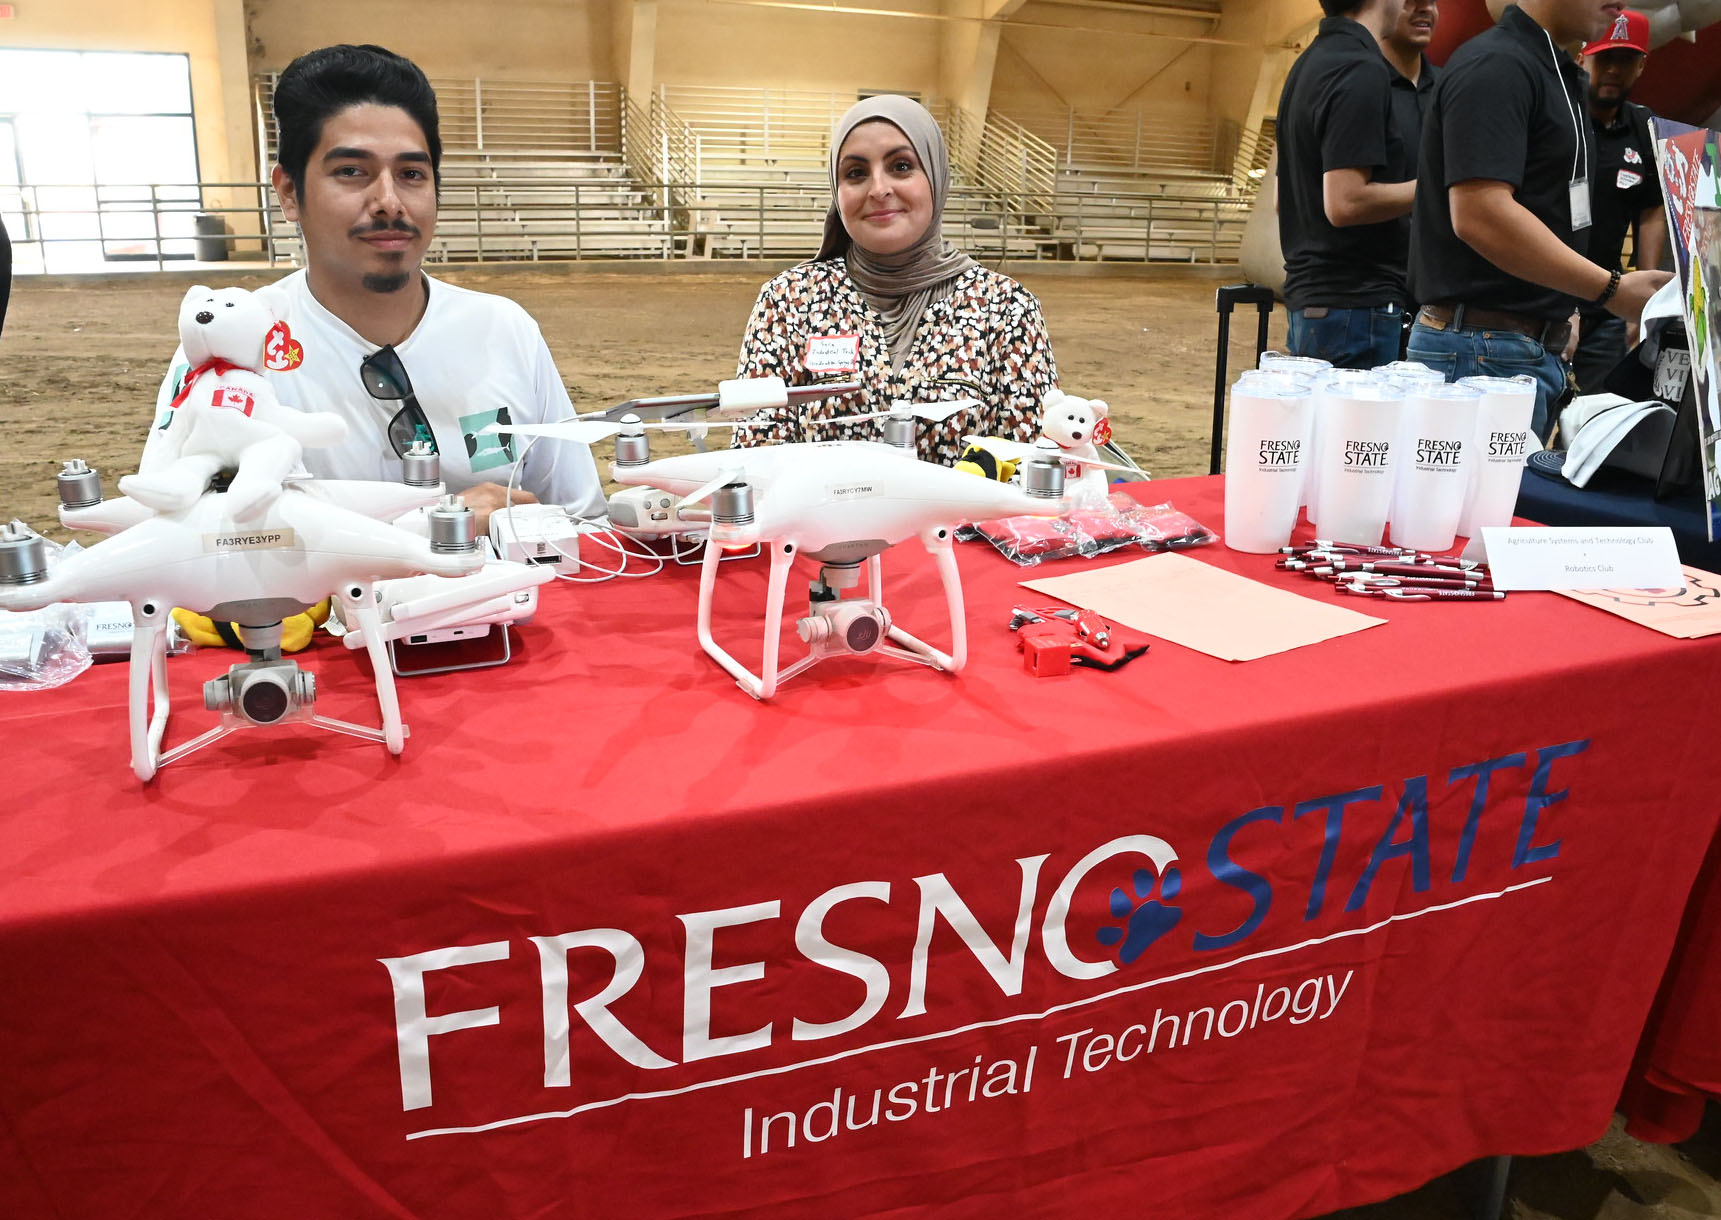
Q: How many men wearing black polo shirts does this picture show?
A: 4